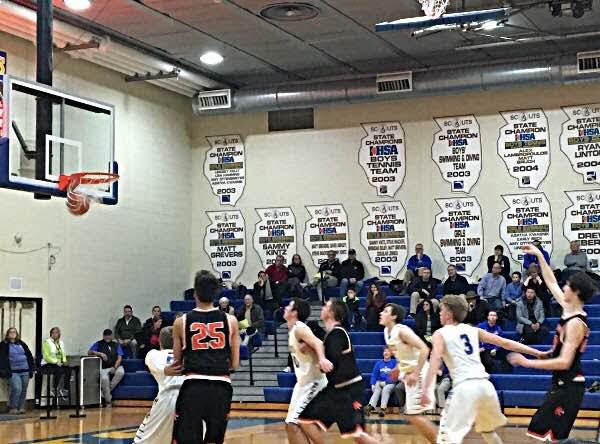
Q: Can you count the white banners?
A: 12